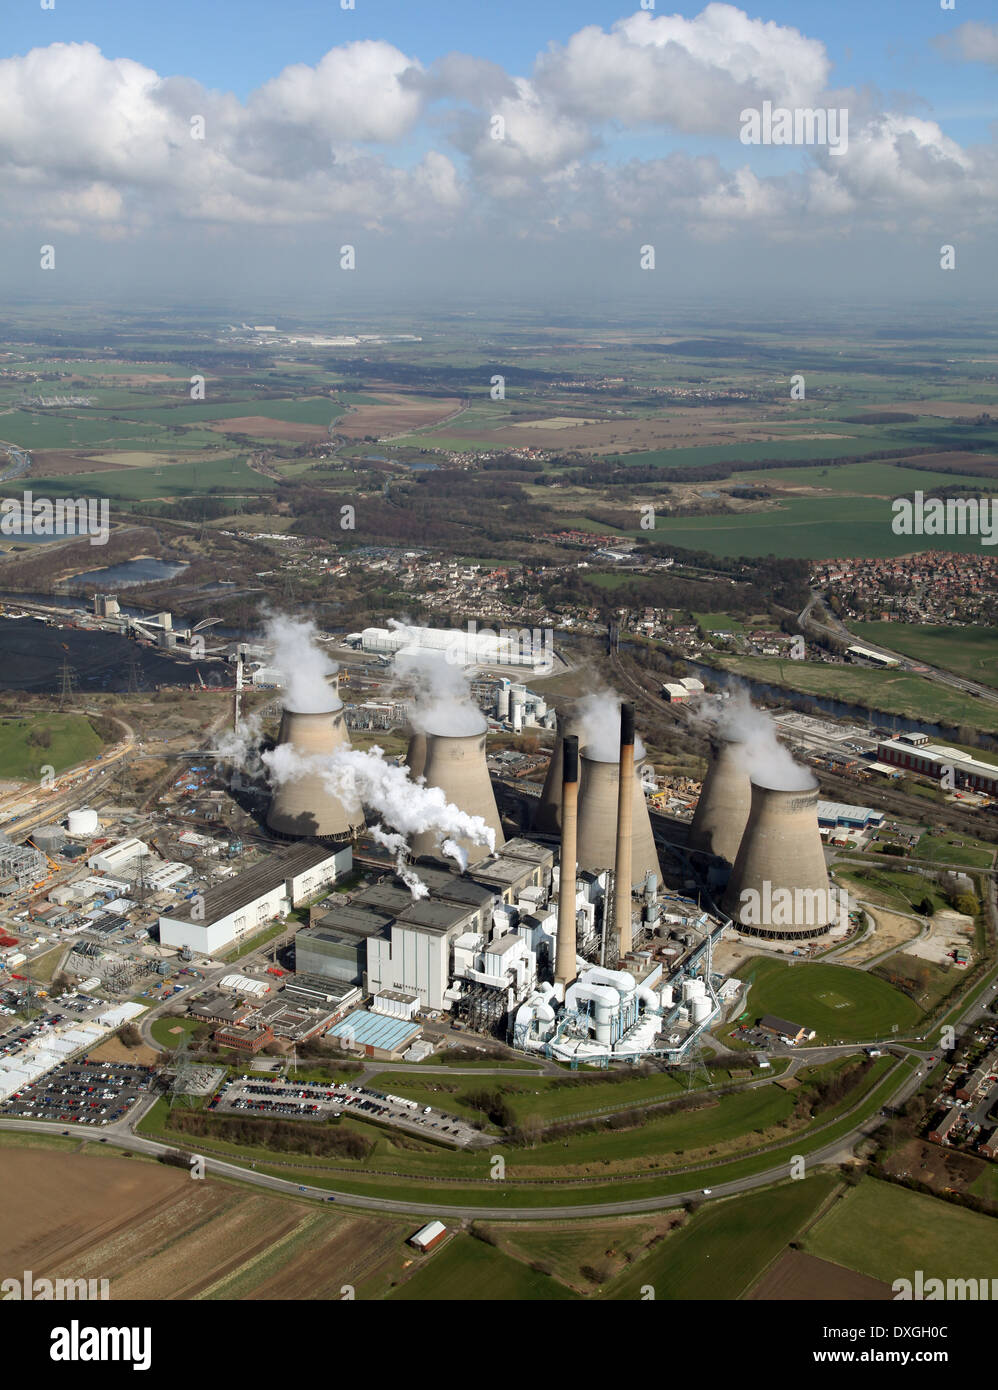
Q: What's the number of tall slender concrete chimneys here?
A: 2